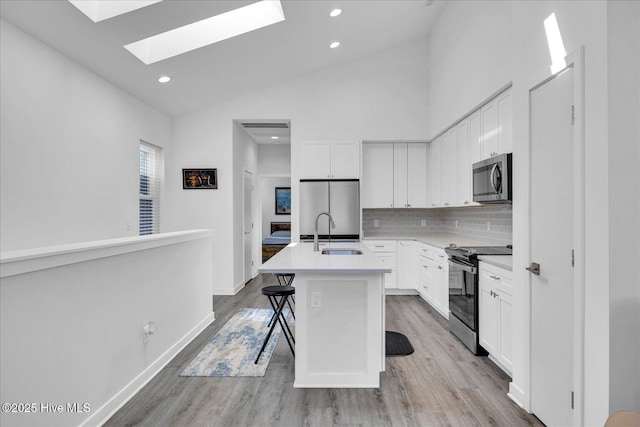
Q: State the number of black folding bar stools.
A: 2